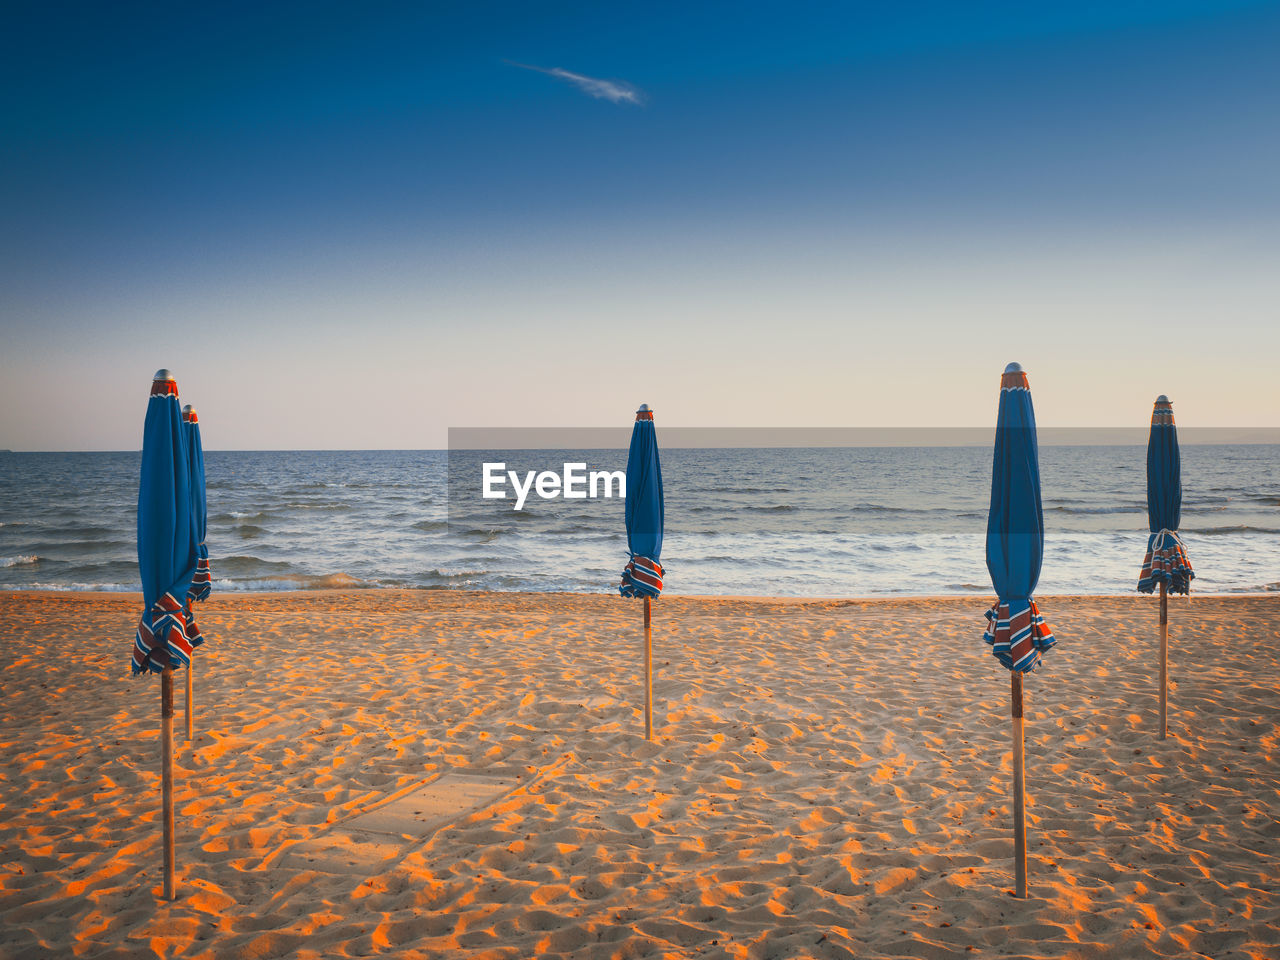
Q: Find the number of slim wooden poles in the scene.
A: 5